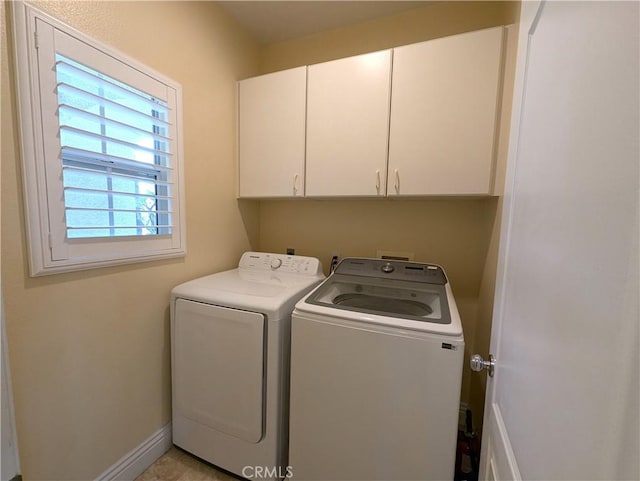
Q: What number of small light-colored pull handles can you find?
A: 3